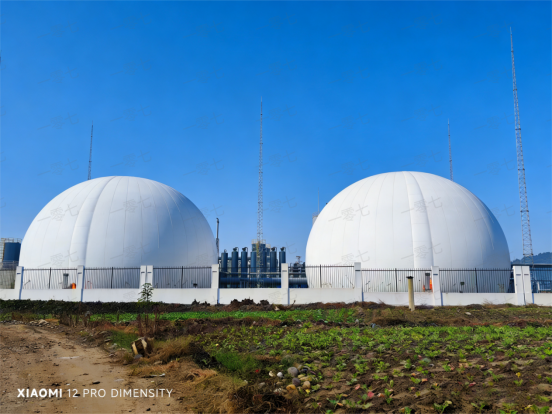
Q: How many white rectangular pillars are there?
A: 10